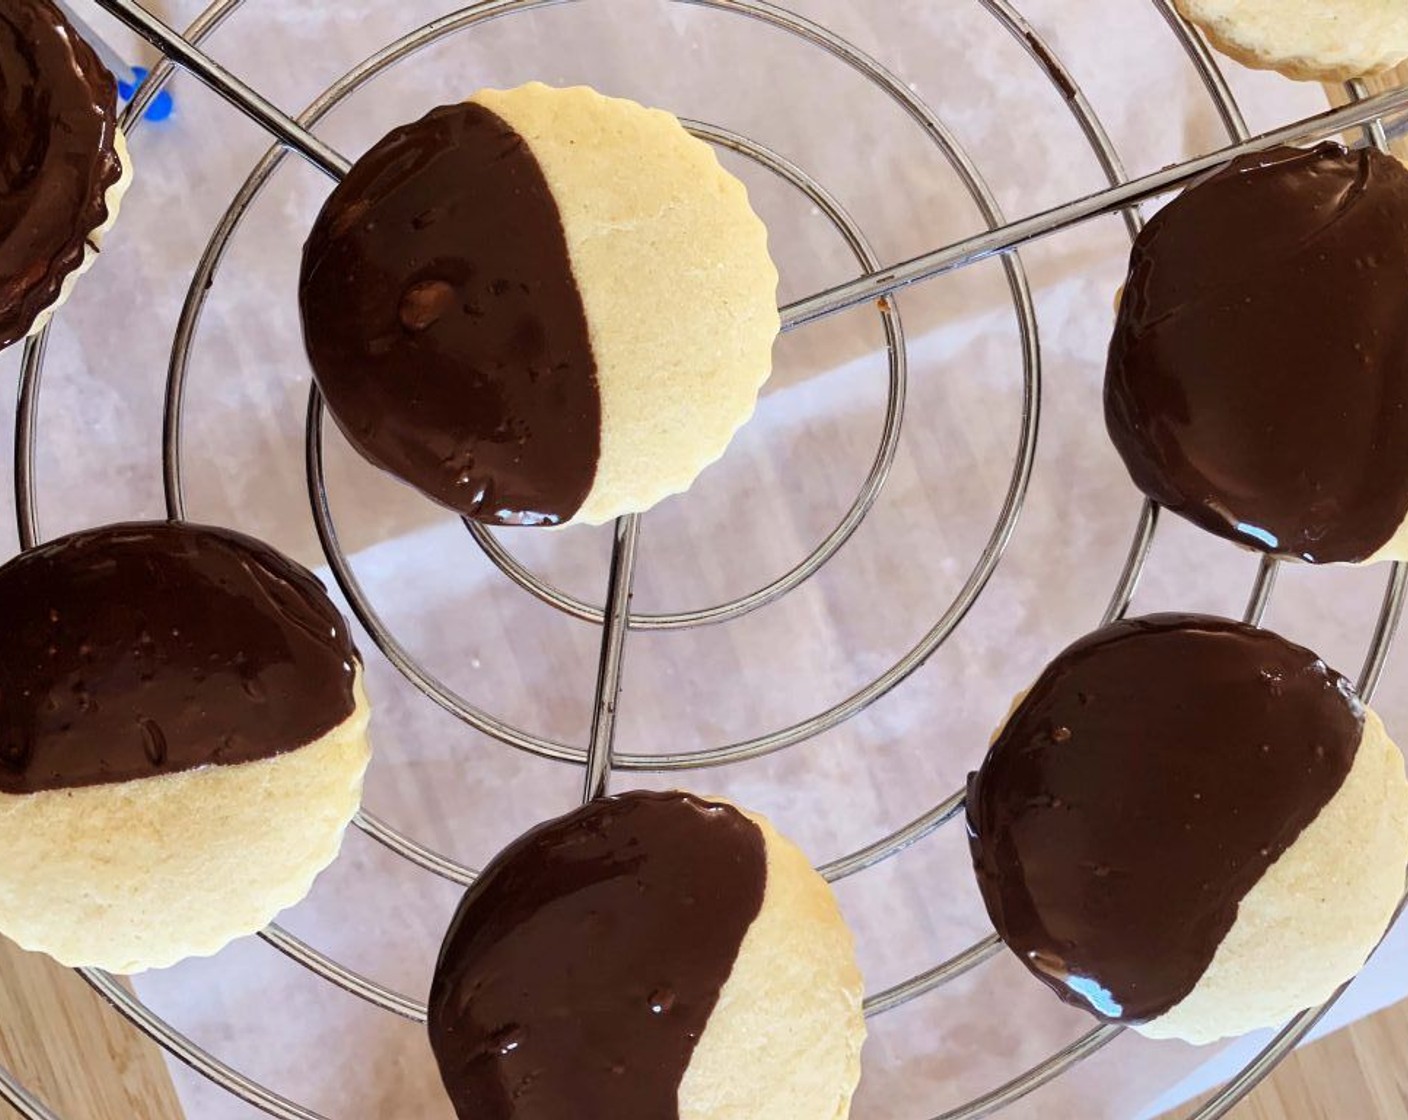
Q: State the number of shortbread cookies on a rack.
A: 7